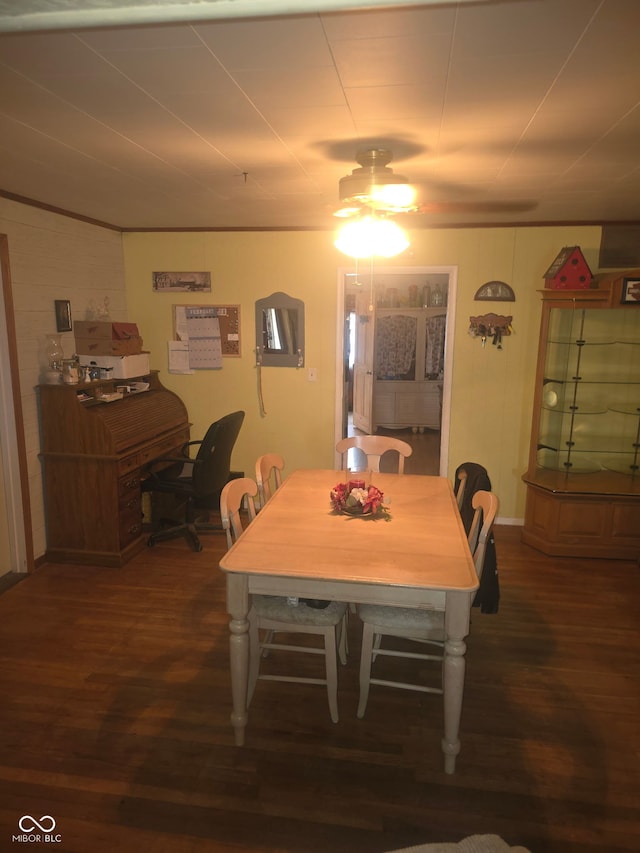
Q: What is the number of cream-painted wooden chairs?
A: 5